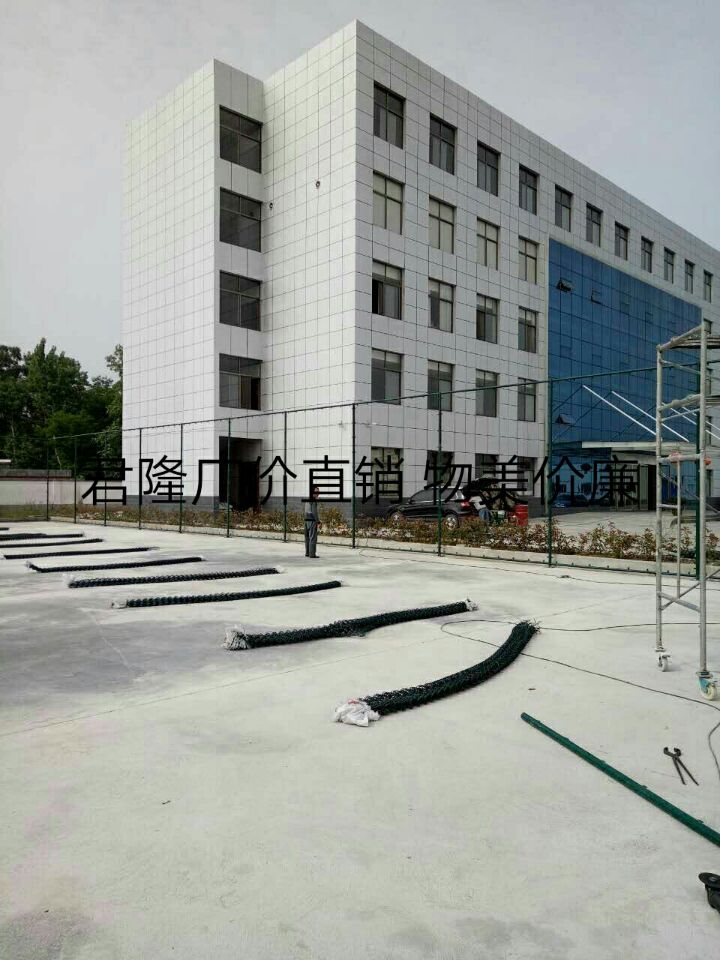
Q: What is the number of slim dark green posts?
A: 11